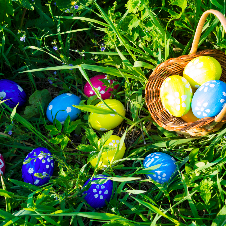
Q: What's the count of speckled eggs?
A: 12